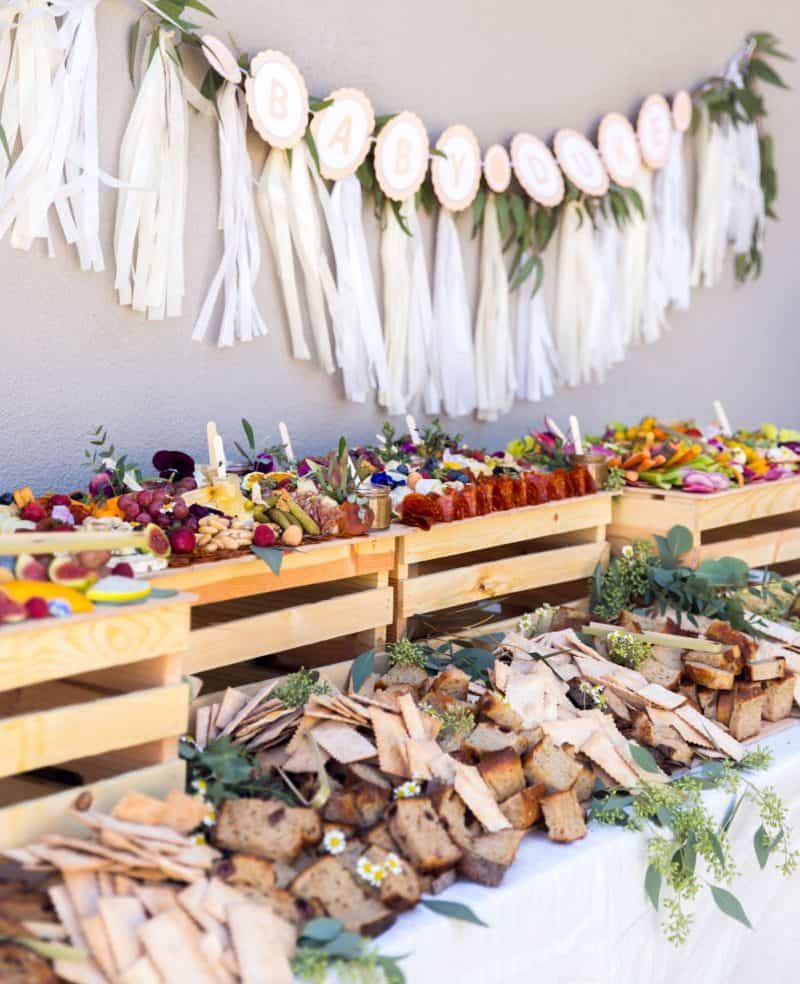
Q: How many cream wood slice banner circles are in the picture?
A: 11